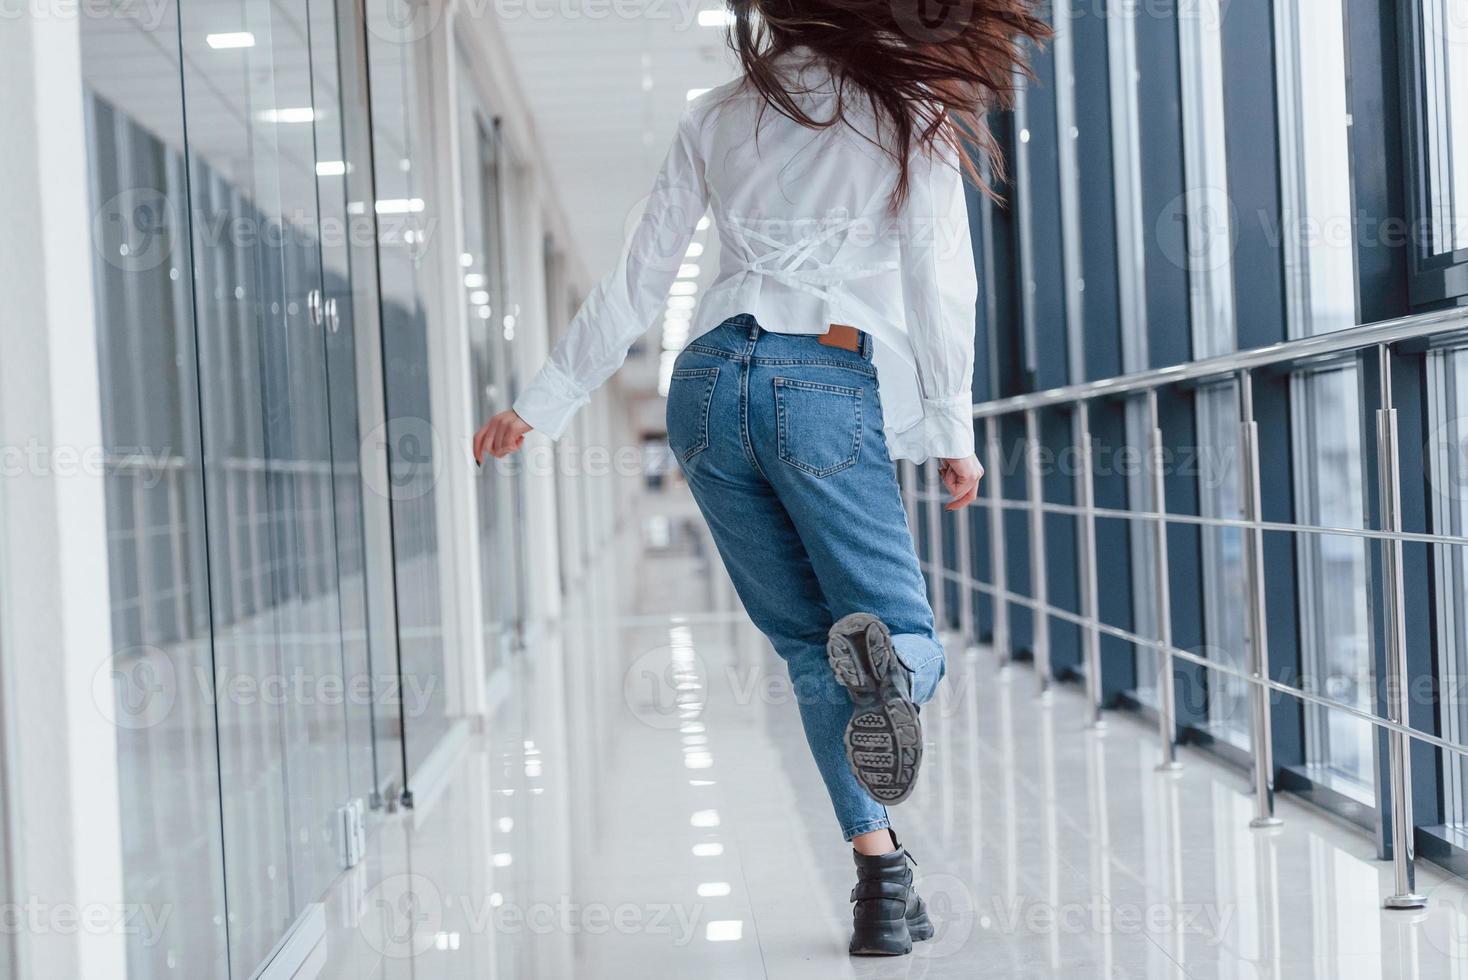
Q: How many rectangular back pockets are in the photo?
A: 2